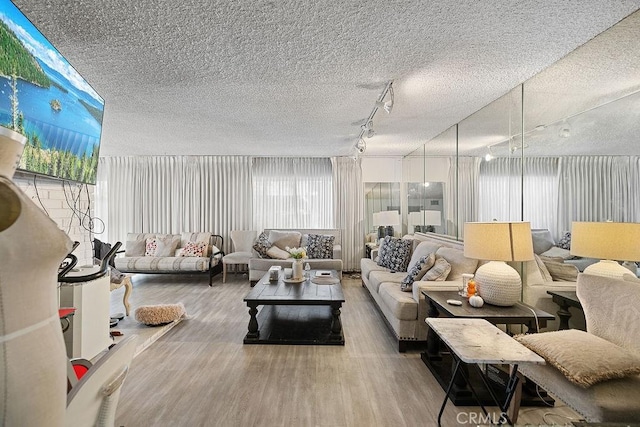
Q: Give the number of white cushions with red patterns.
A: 2